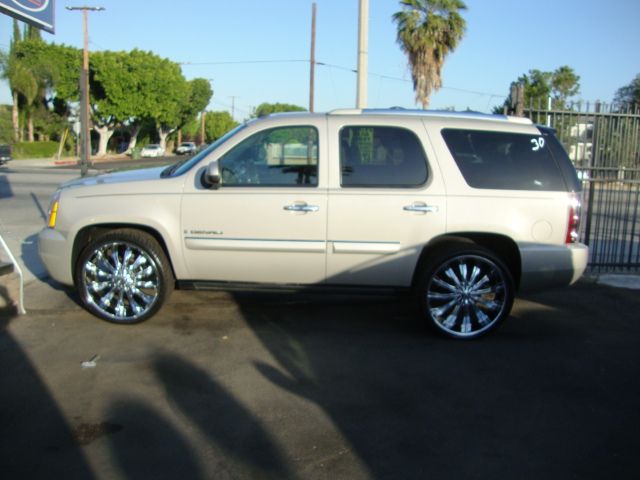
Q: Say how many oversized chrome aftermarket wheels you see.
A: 2